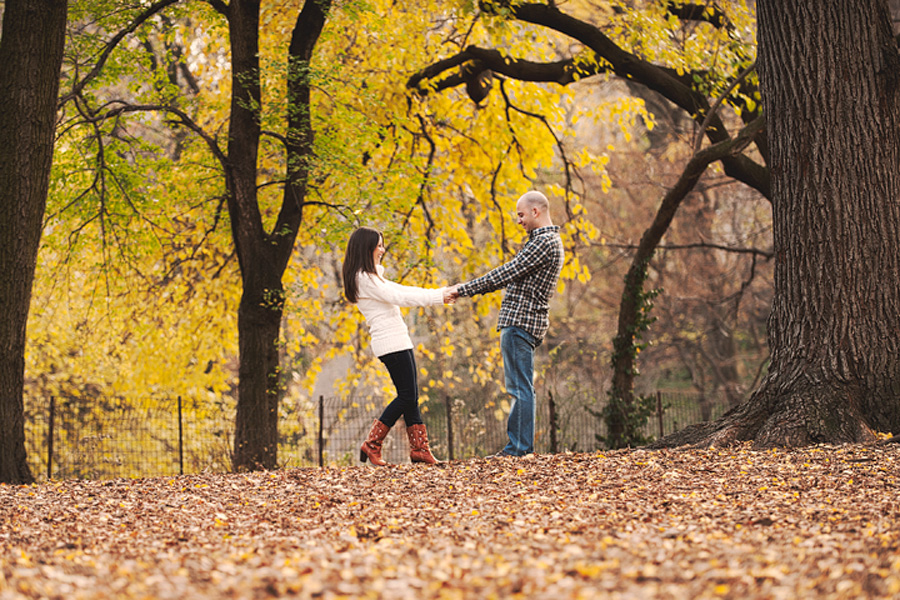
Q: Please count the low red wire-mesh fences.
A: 0